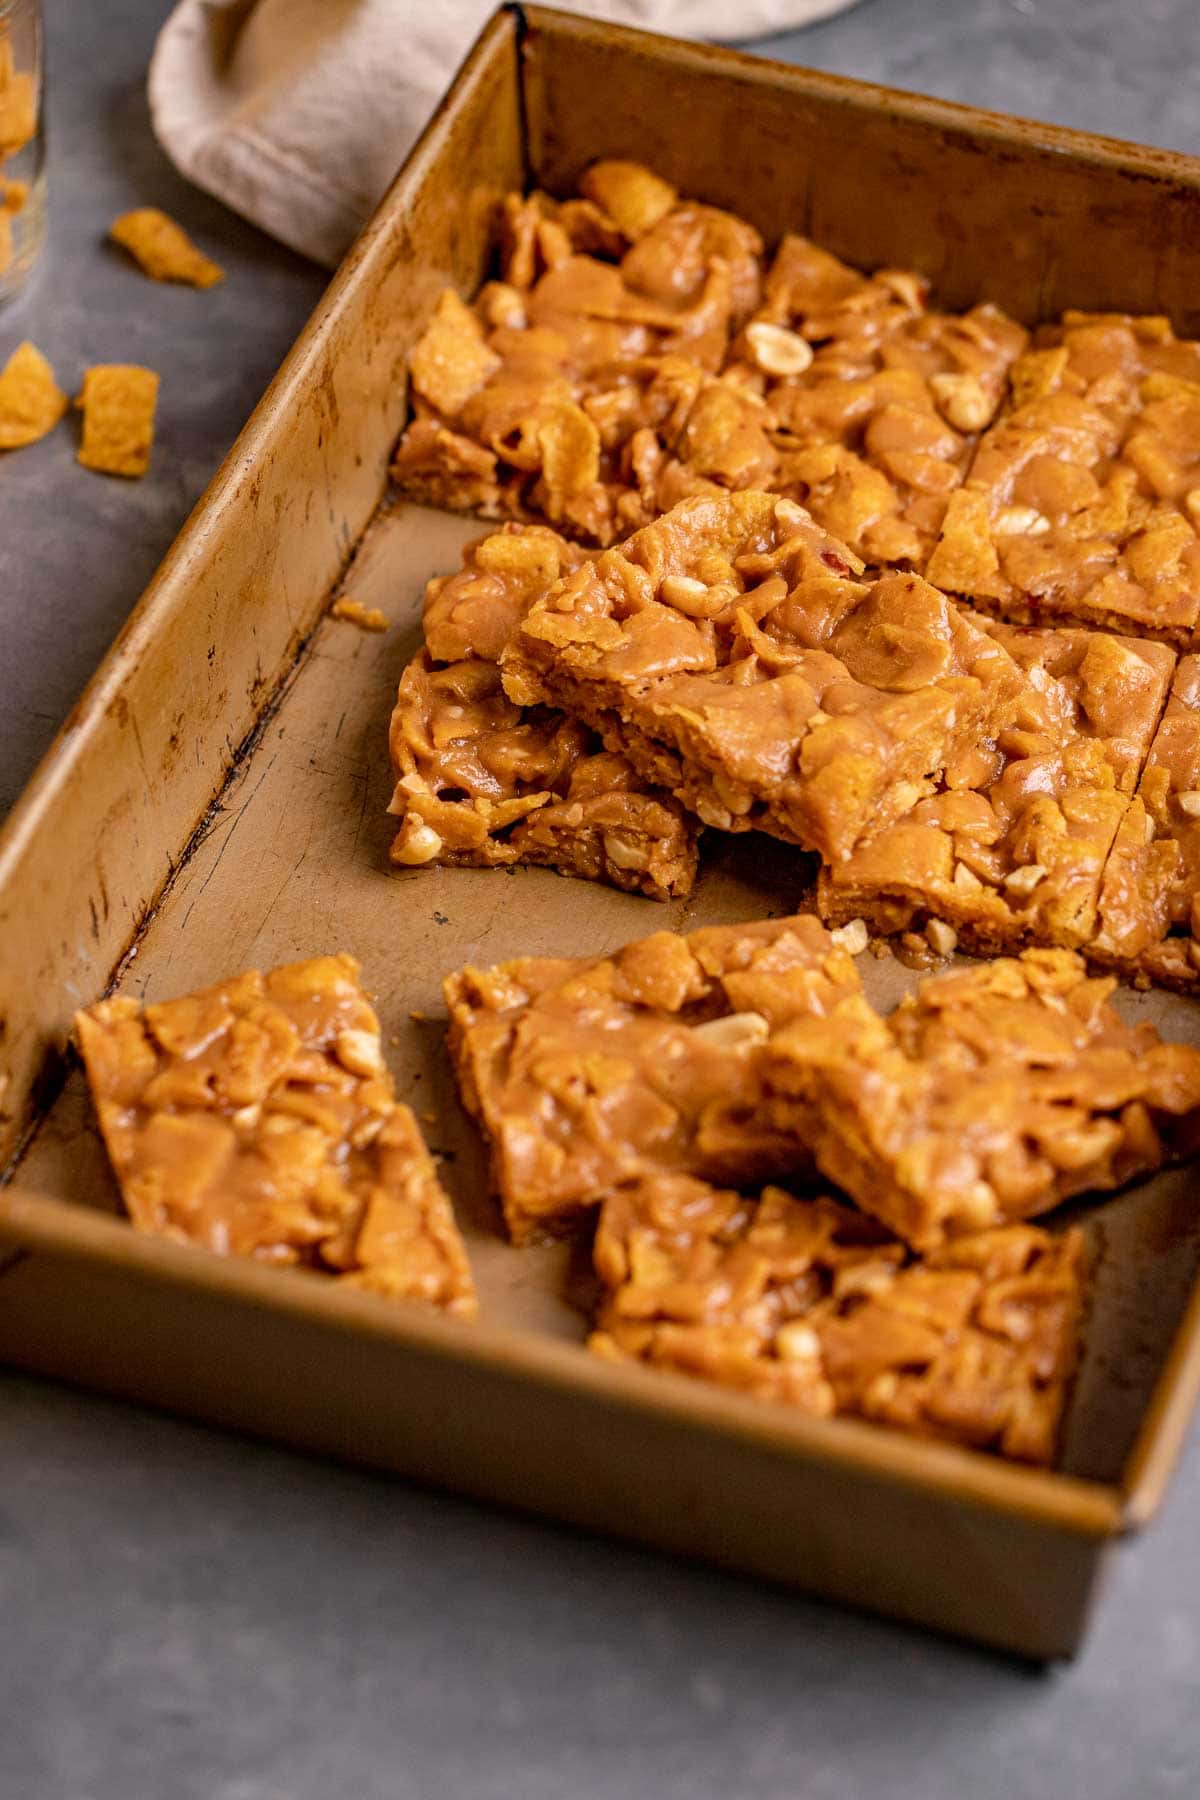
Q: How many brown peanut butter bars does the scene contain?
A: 11